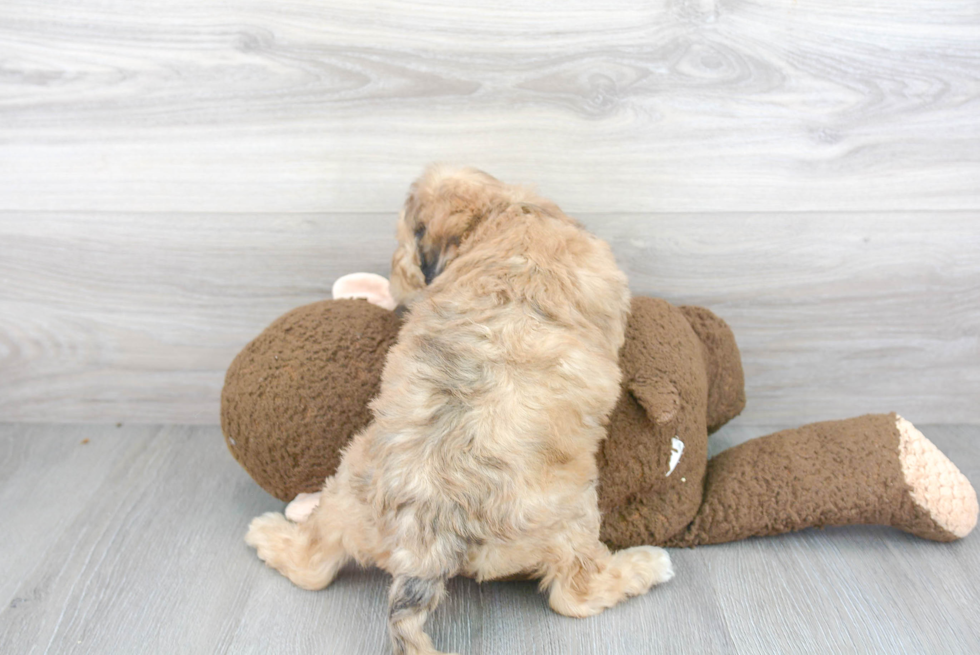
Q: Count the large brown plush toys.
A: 1